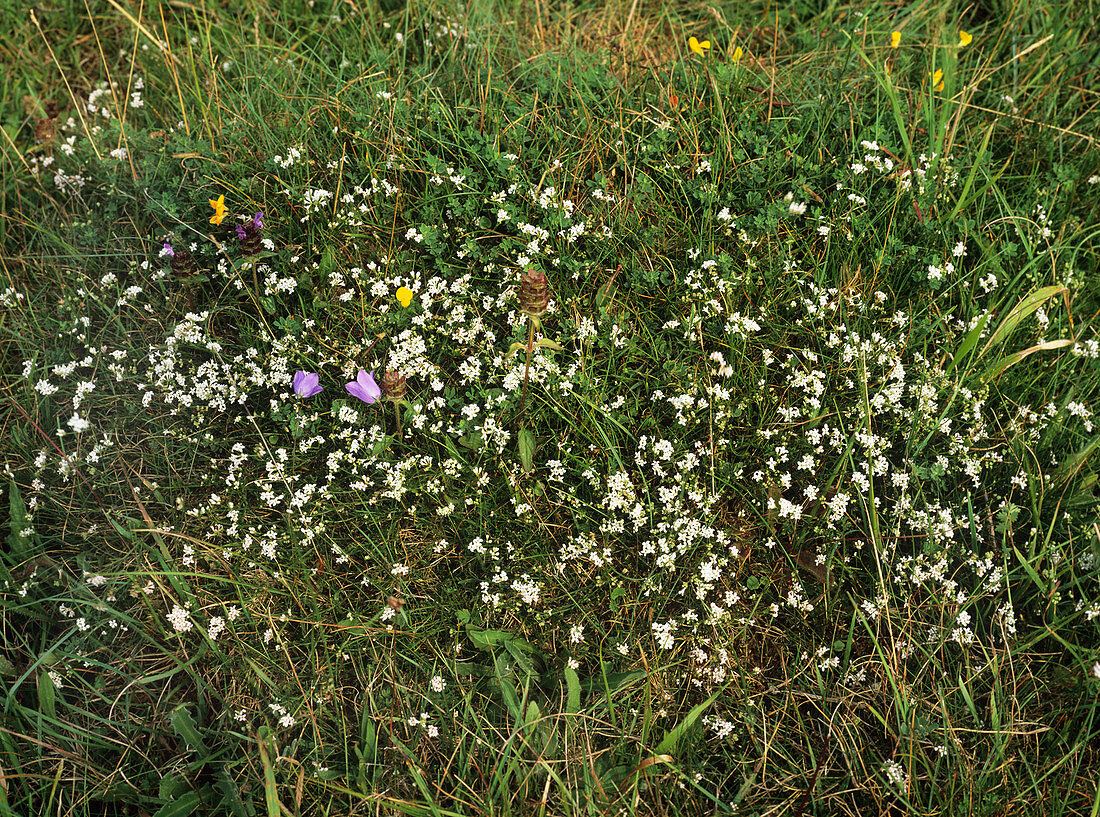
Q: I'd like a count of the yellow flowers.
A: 7